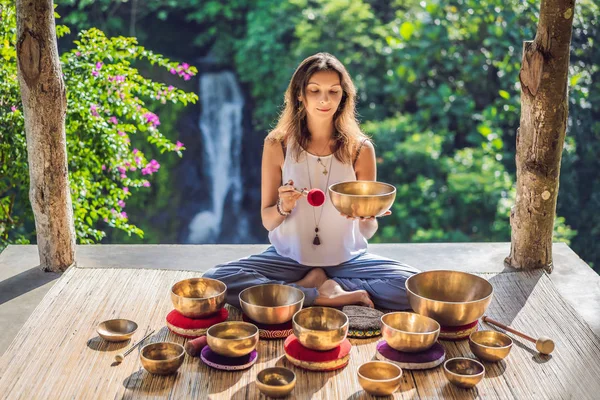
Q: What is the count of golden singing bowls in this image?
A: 13